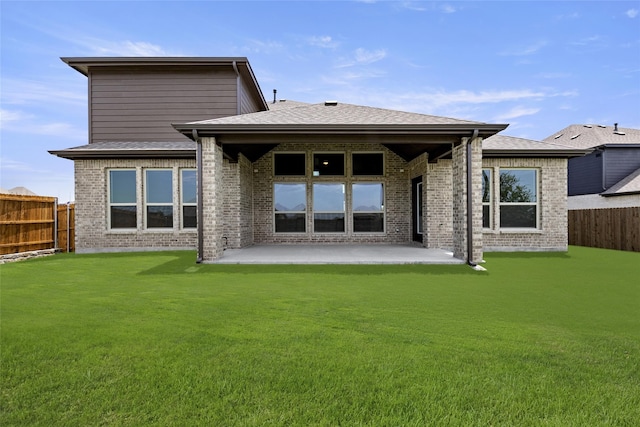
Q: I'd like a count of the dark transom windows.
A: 3